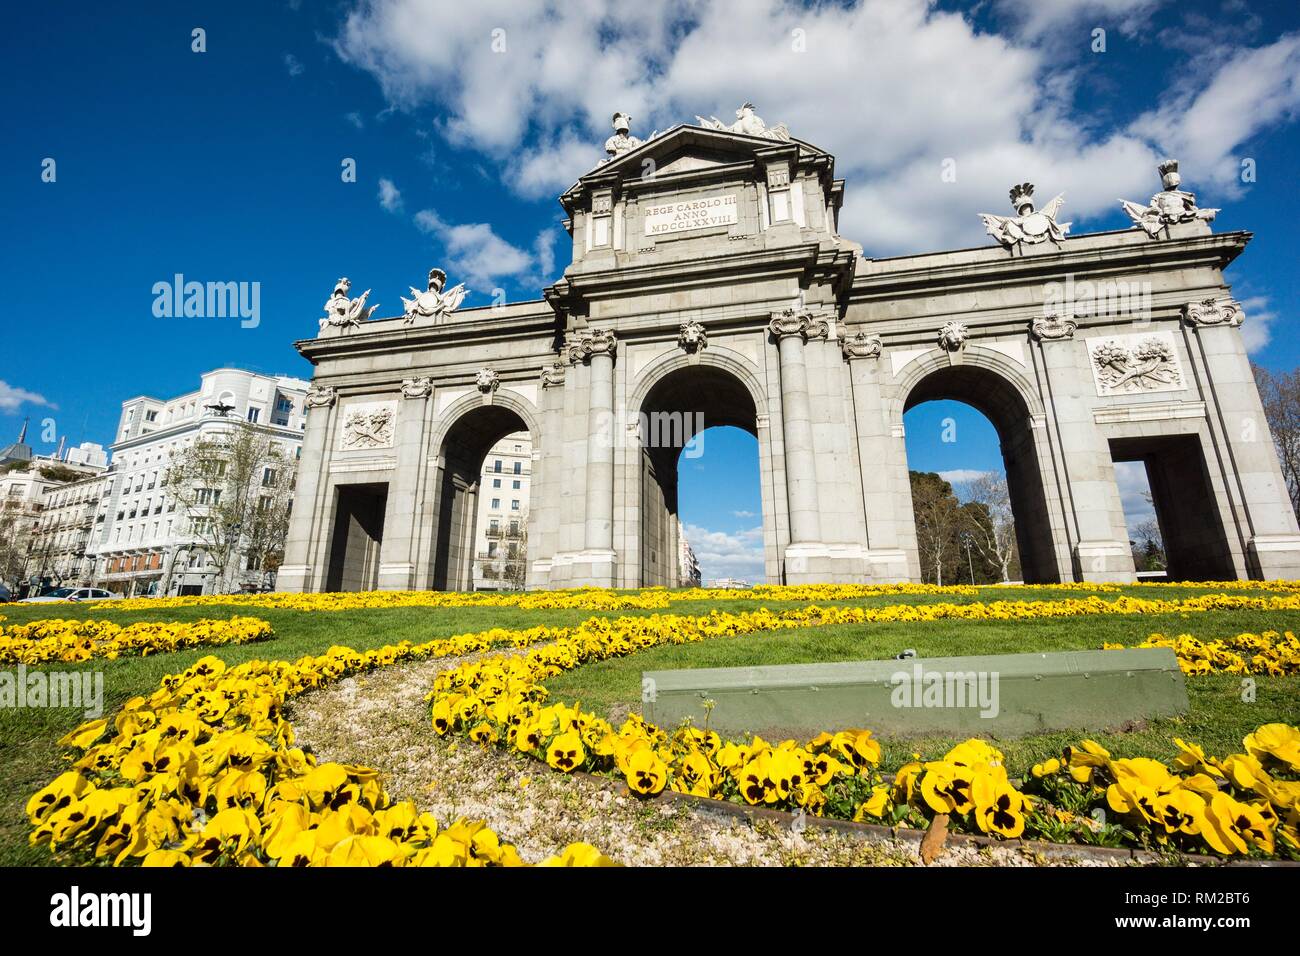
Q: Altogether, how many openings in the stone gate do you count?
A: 5